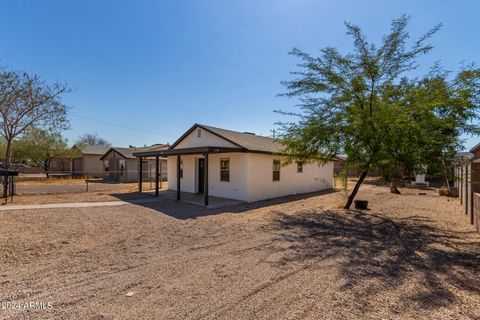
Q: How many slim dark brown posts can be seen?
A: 4